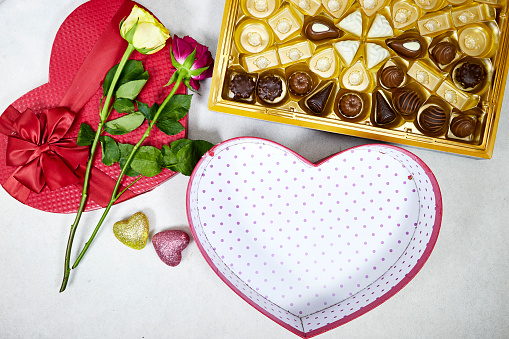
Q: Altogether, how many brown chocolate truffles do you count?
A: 14